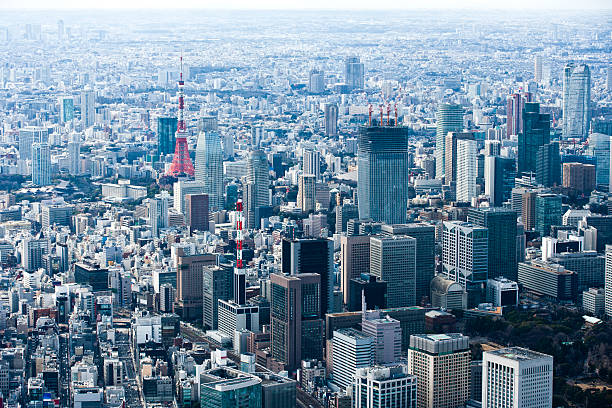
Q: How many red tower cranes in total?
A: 4